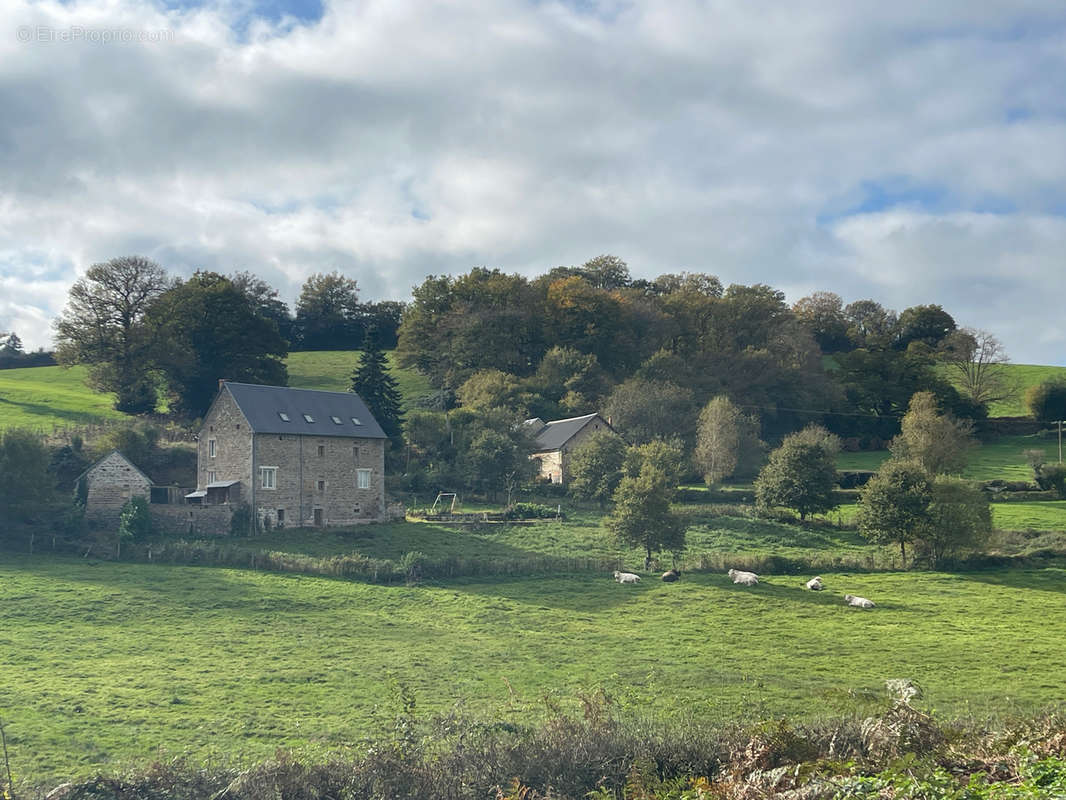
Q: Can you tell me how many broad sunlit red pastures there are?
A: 0